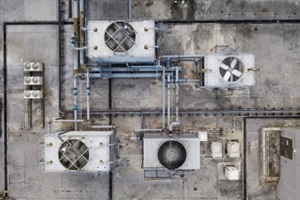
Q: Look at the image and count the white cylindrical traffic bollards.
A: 0